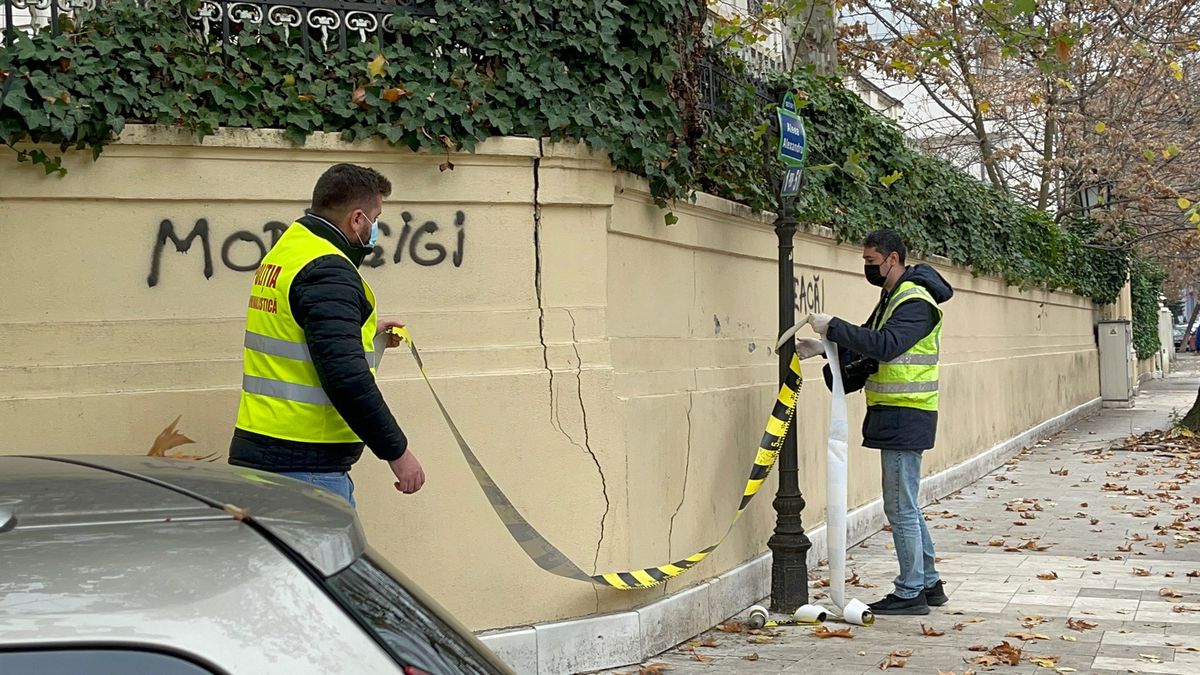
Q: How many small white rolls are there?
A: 3